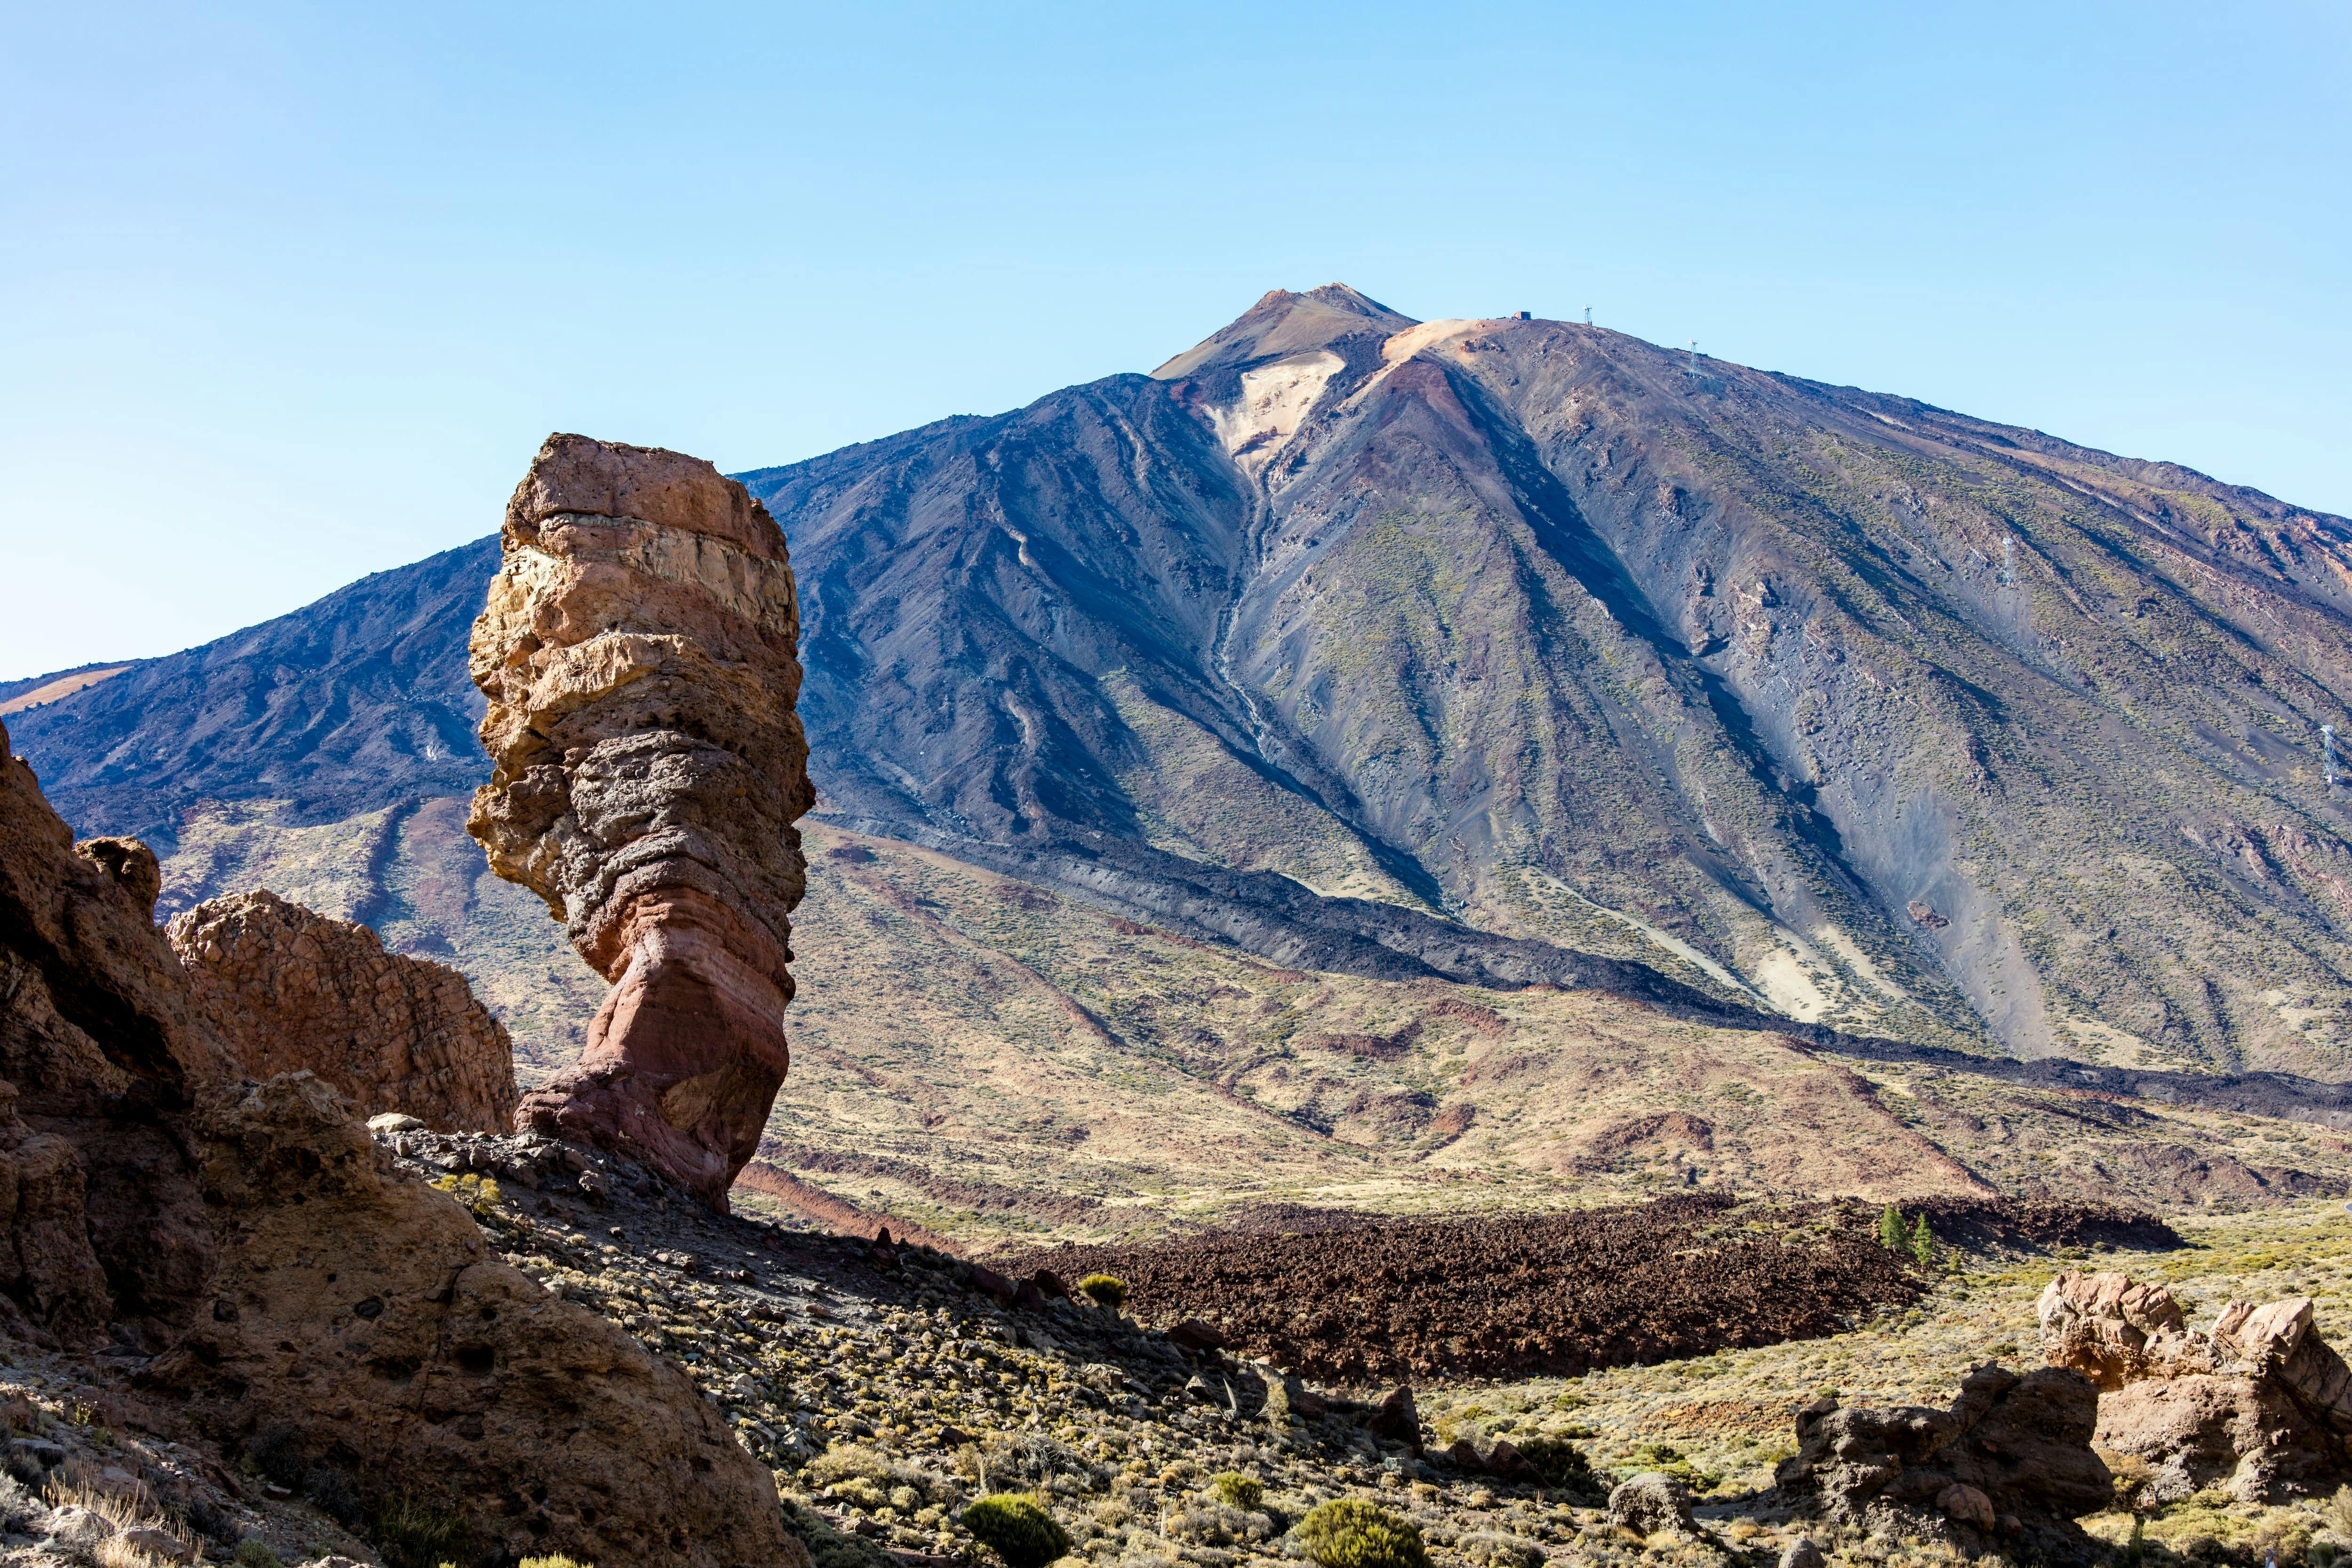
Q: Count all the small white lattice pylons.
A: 4